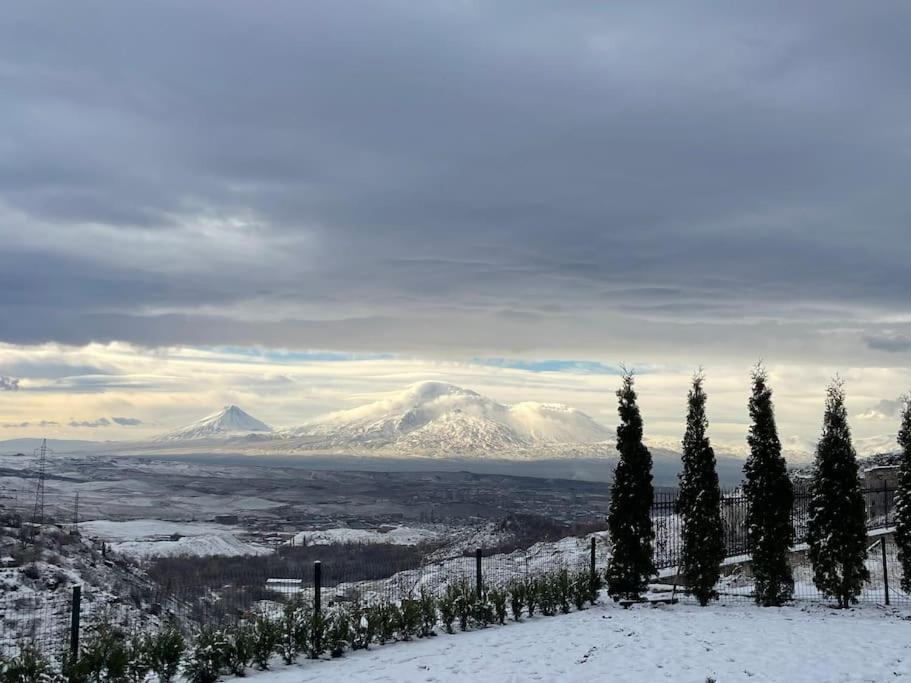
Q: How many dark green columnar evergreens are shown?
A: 5